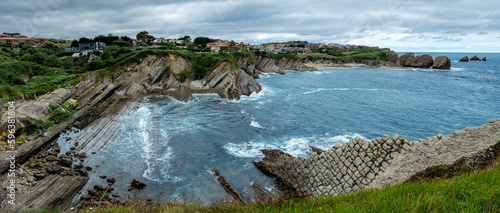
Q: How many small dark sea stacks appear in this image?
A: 3